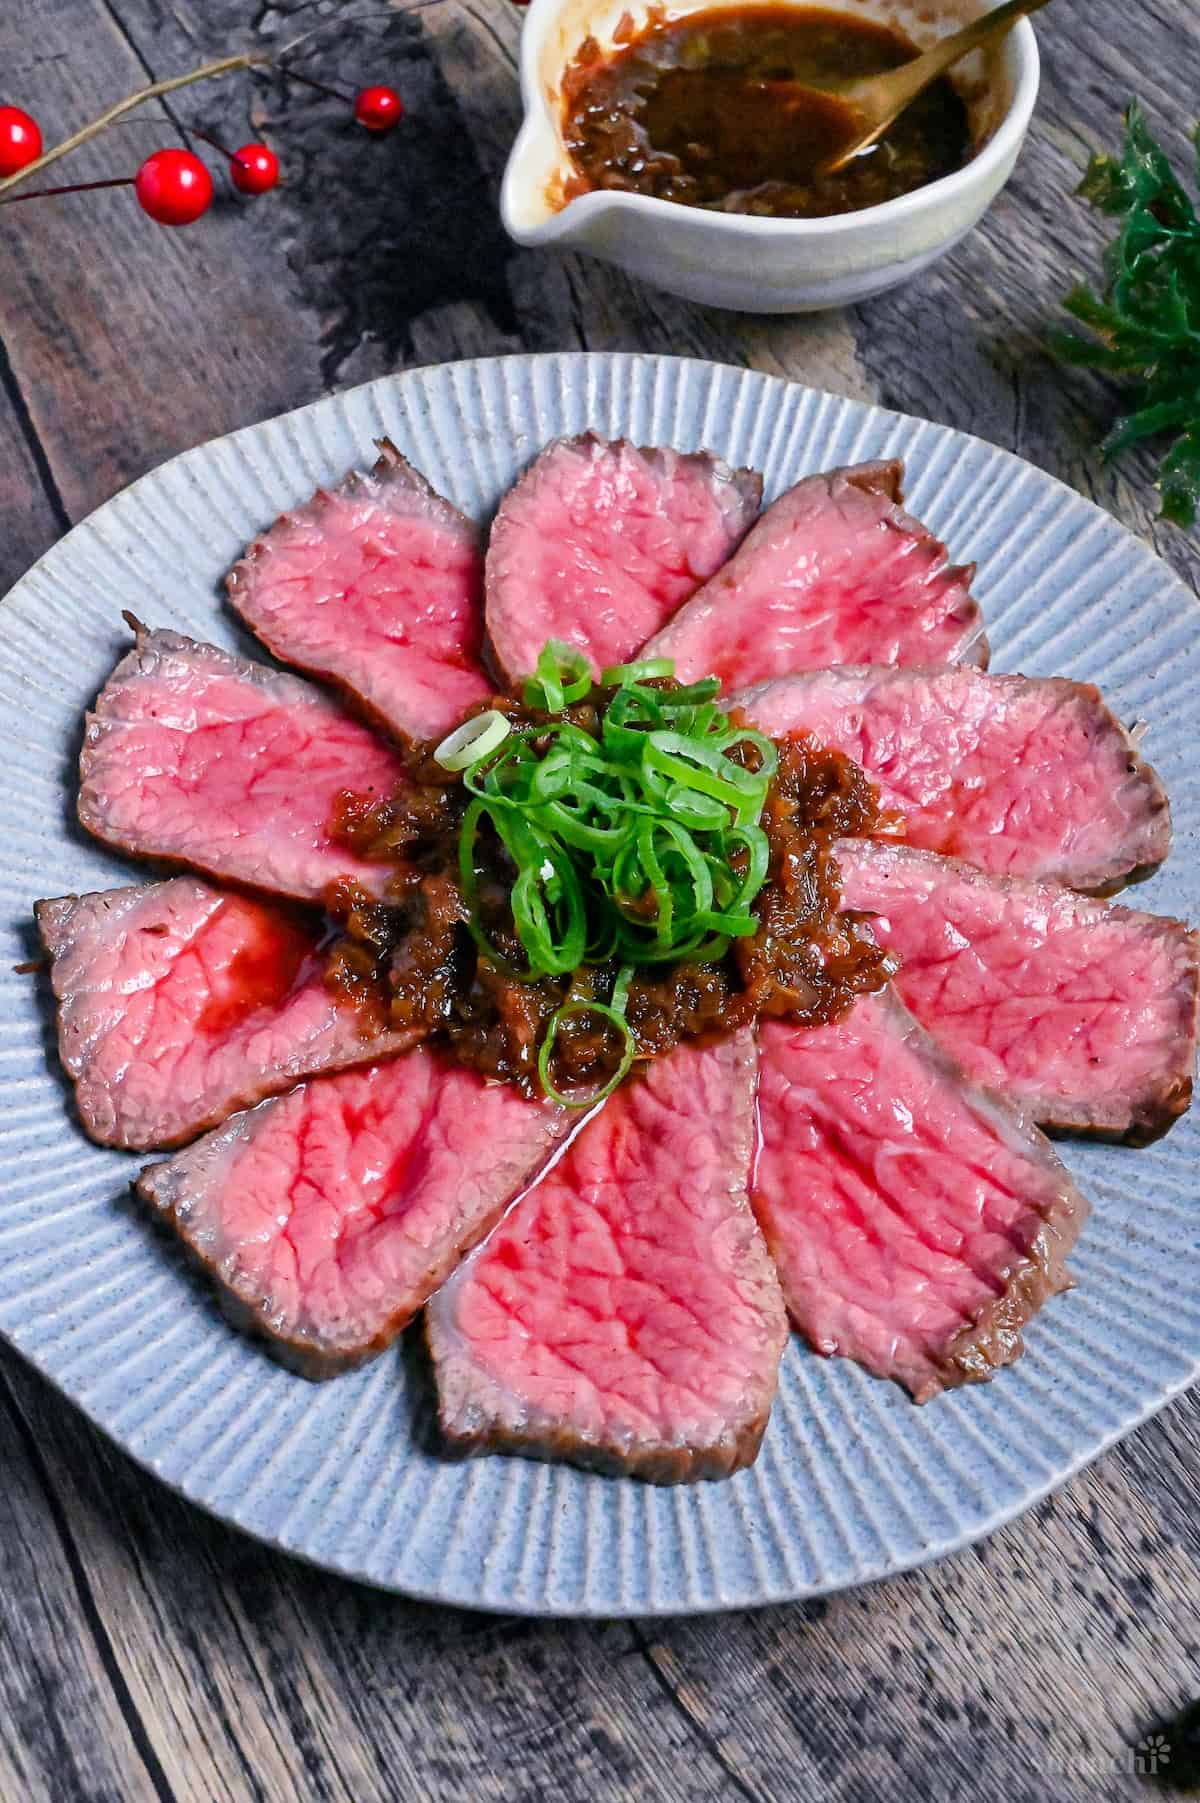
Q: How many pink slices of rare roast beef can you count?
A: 10